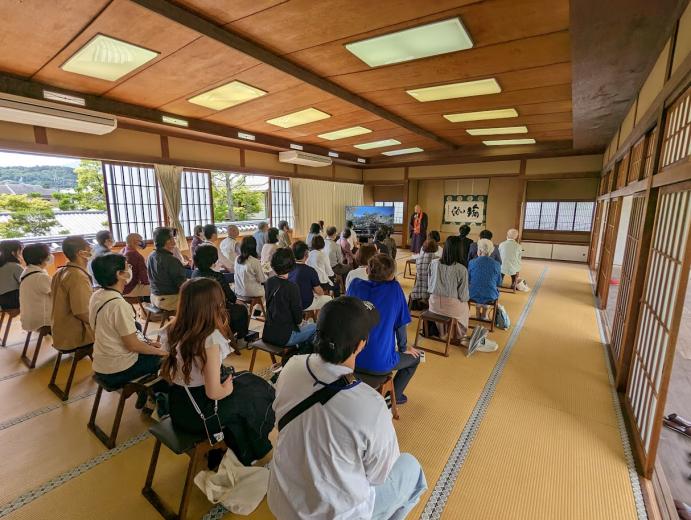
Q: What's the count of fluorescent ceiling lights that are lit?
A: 11